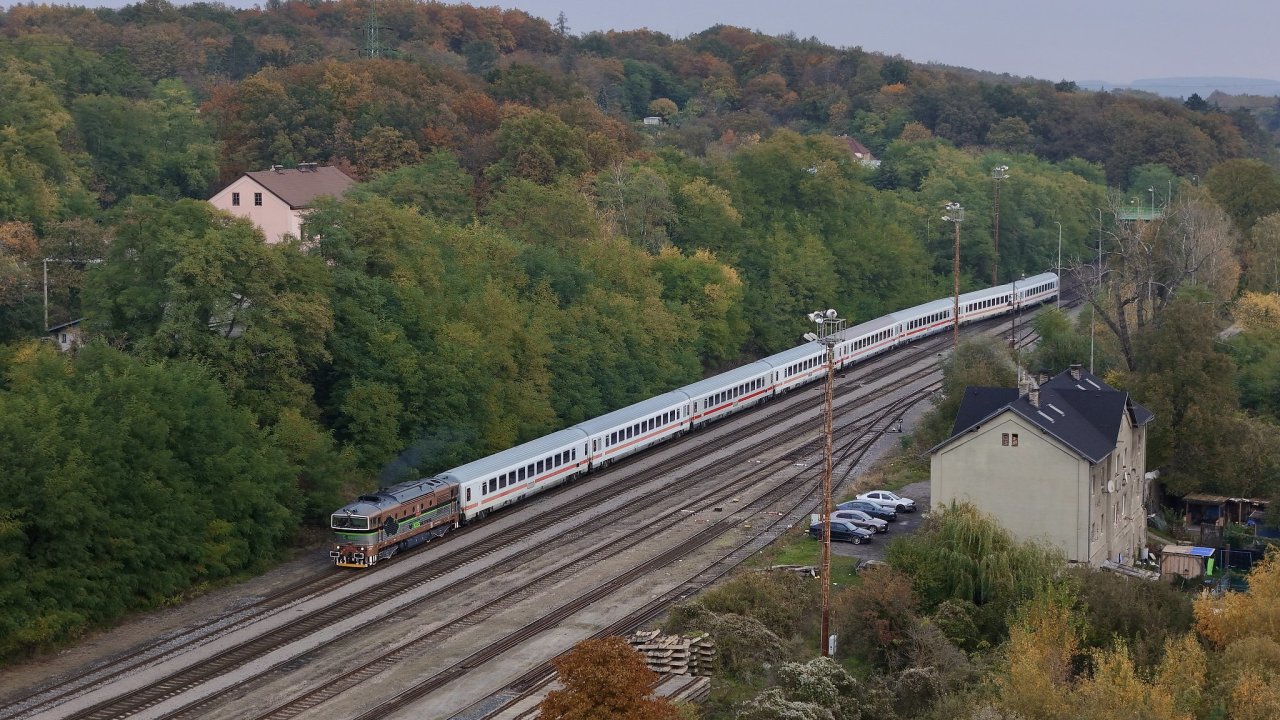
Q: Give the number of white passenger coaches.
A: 8